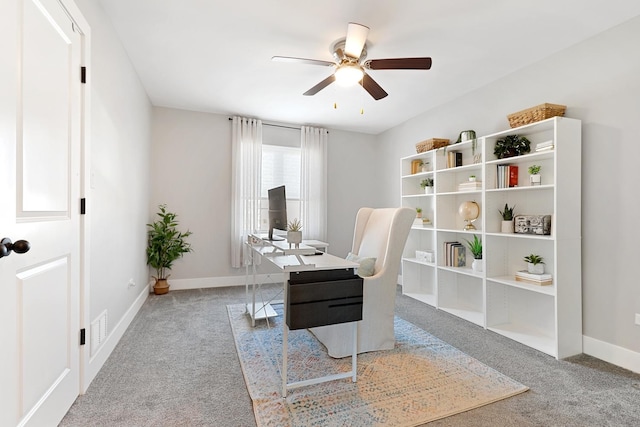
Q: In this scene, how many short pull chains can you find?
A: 2